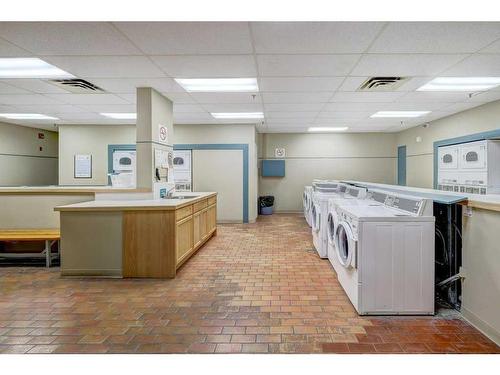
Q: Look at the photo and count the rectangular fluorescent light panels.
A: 8